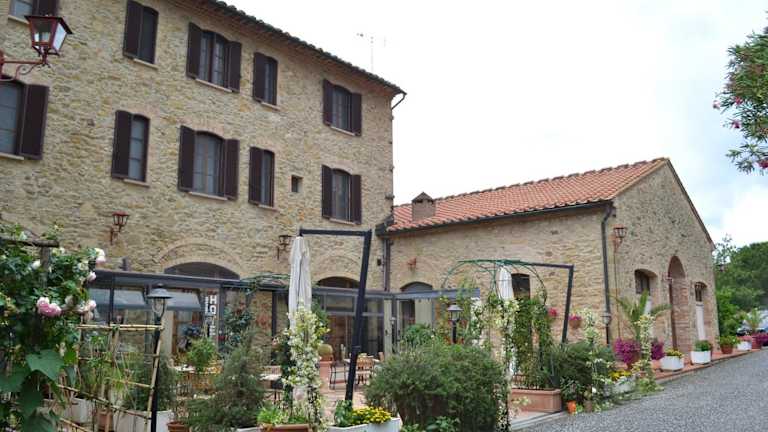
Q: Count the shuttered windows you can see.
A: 10